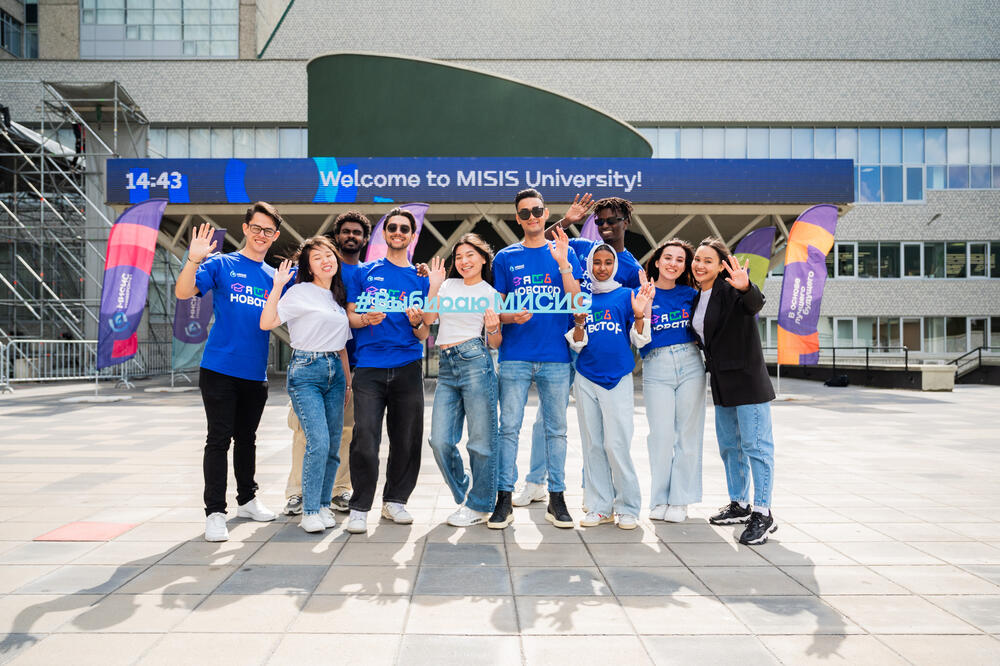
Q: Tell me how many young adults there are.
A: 10